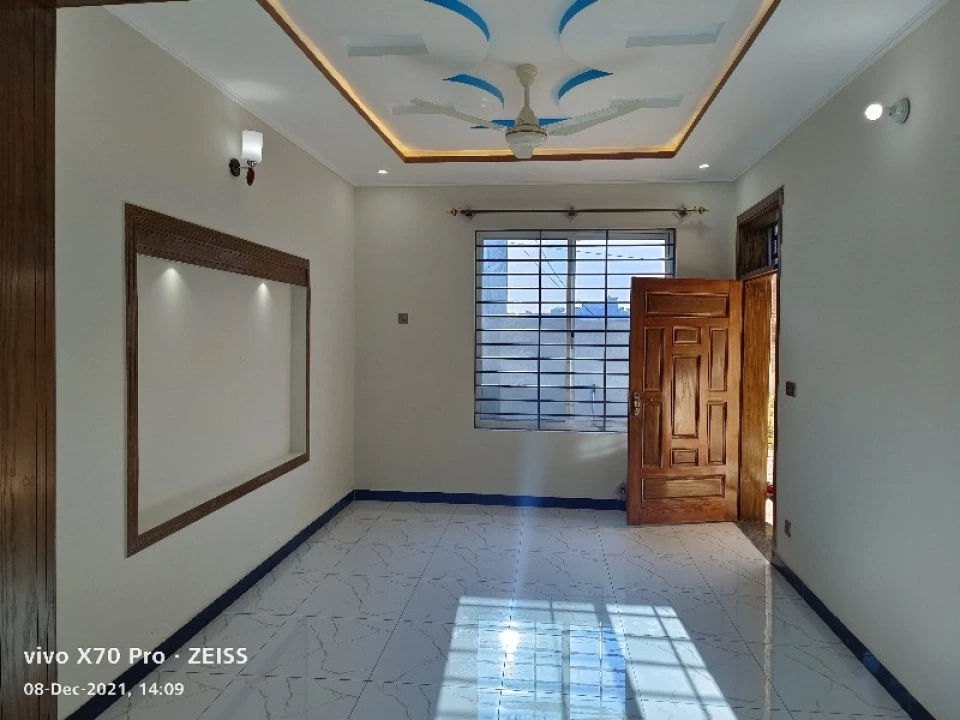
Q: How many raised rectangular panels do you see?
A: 9